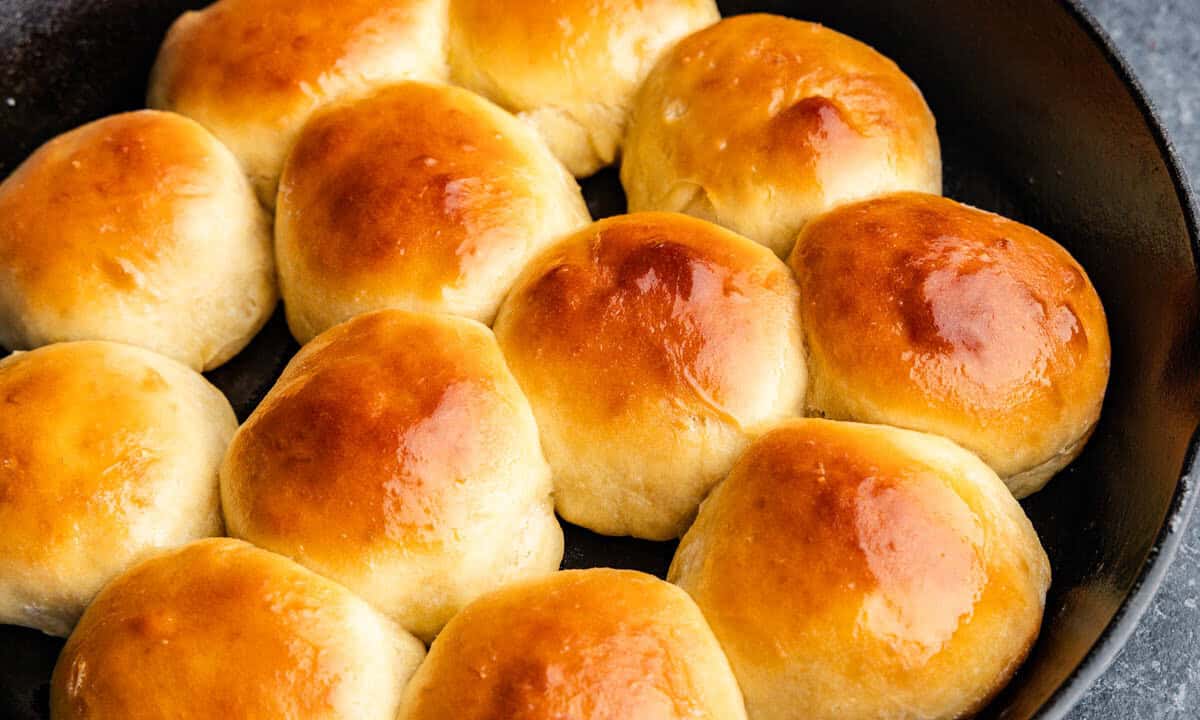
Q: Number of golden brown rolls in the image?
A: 12